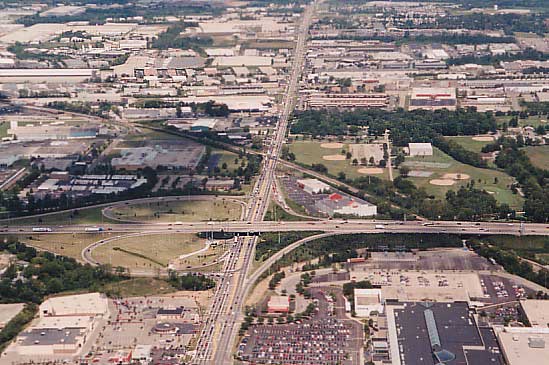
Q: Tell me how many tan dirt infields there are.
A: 6